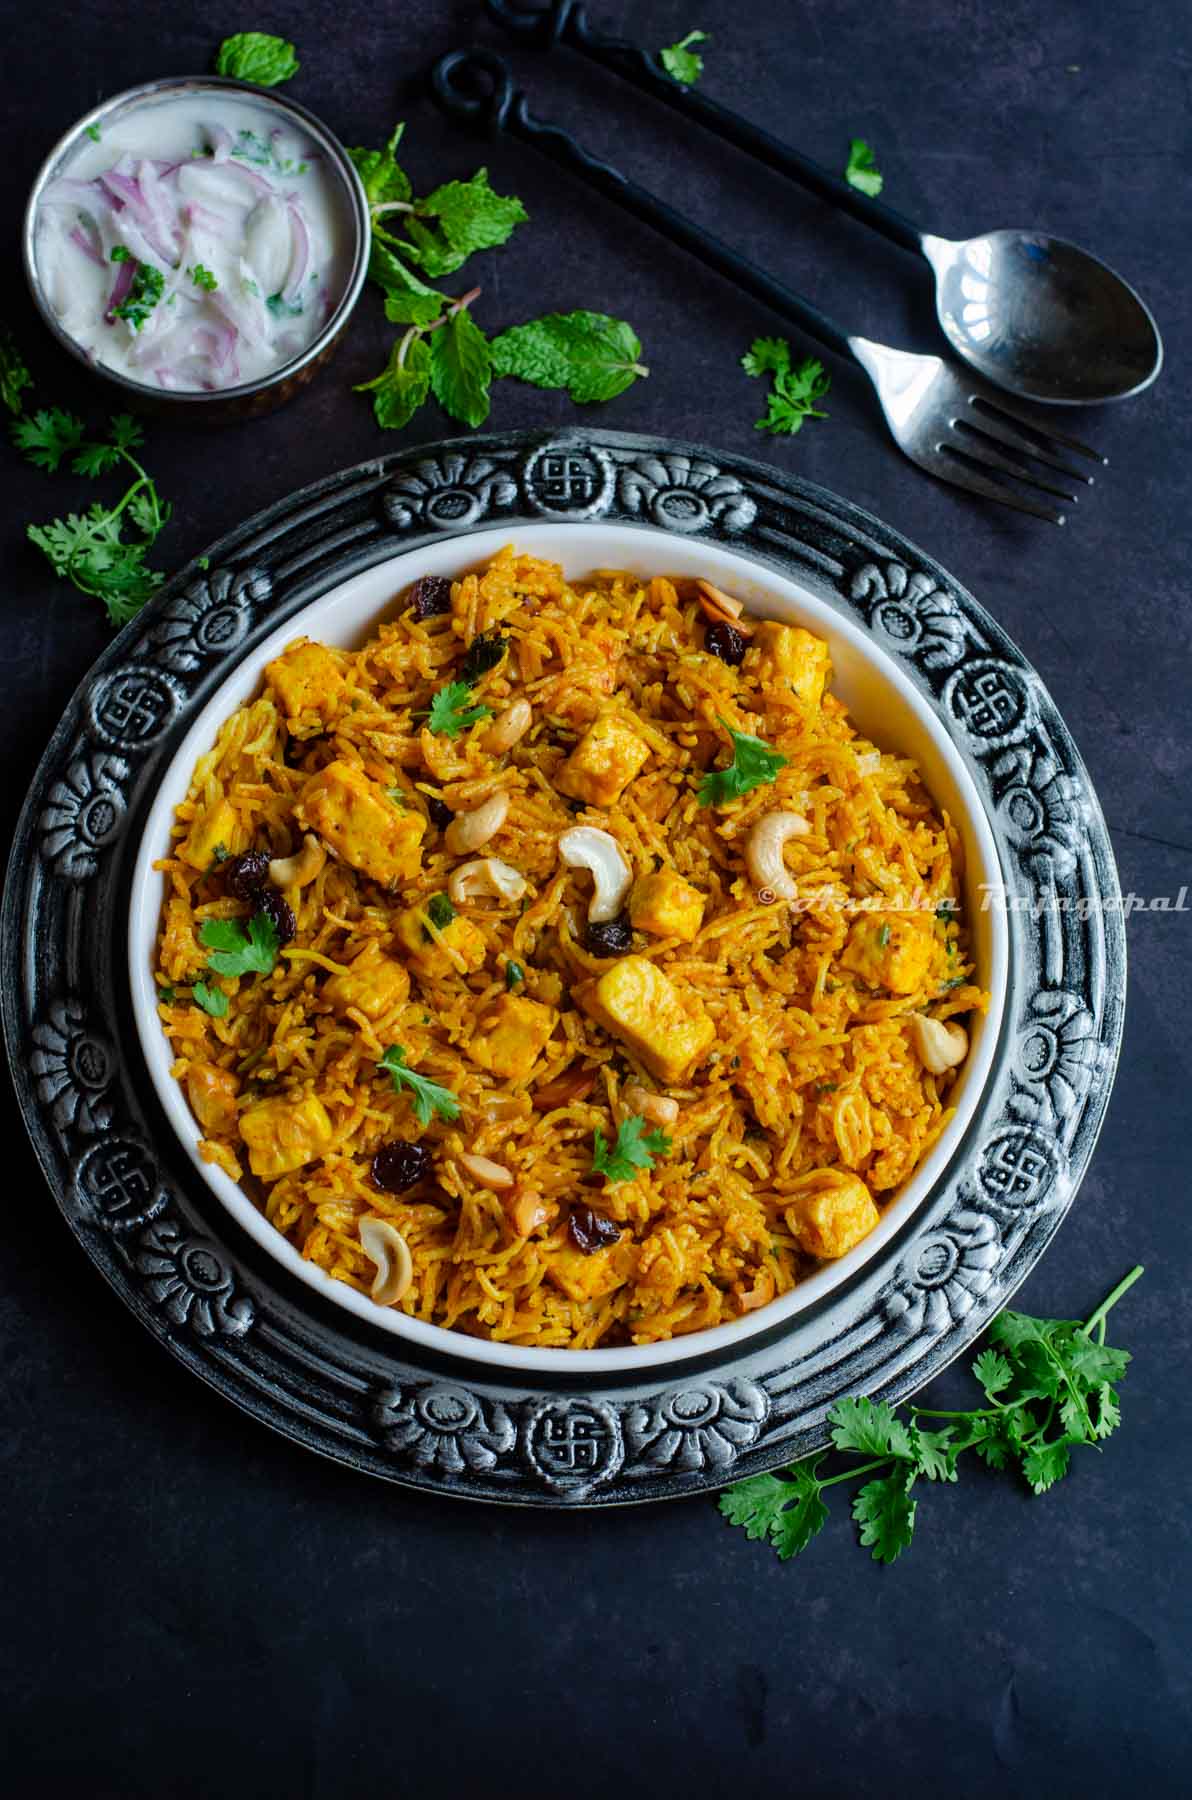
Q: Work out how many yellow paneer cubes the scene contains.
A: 14